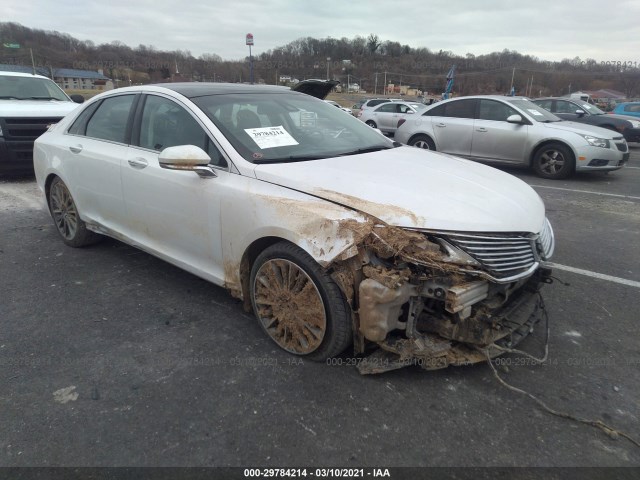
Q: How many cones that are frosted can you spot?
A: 0